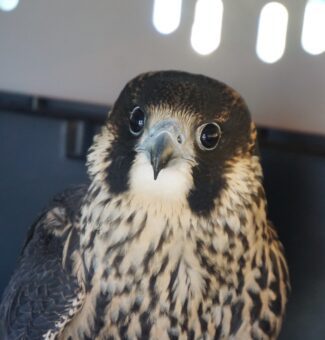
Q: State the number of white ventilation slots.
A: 5